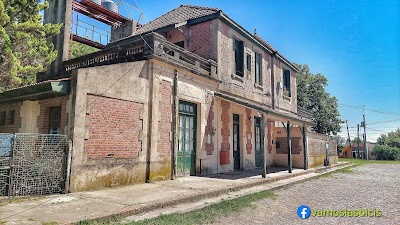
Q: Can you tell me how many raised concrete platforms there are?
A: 1